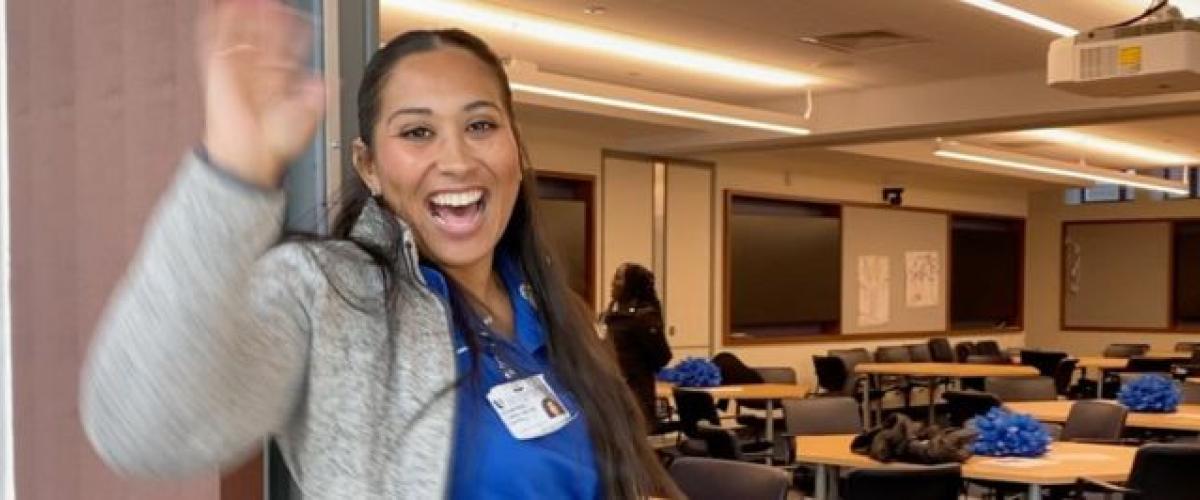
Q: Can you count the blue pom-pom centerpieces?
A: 3